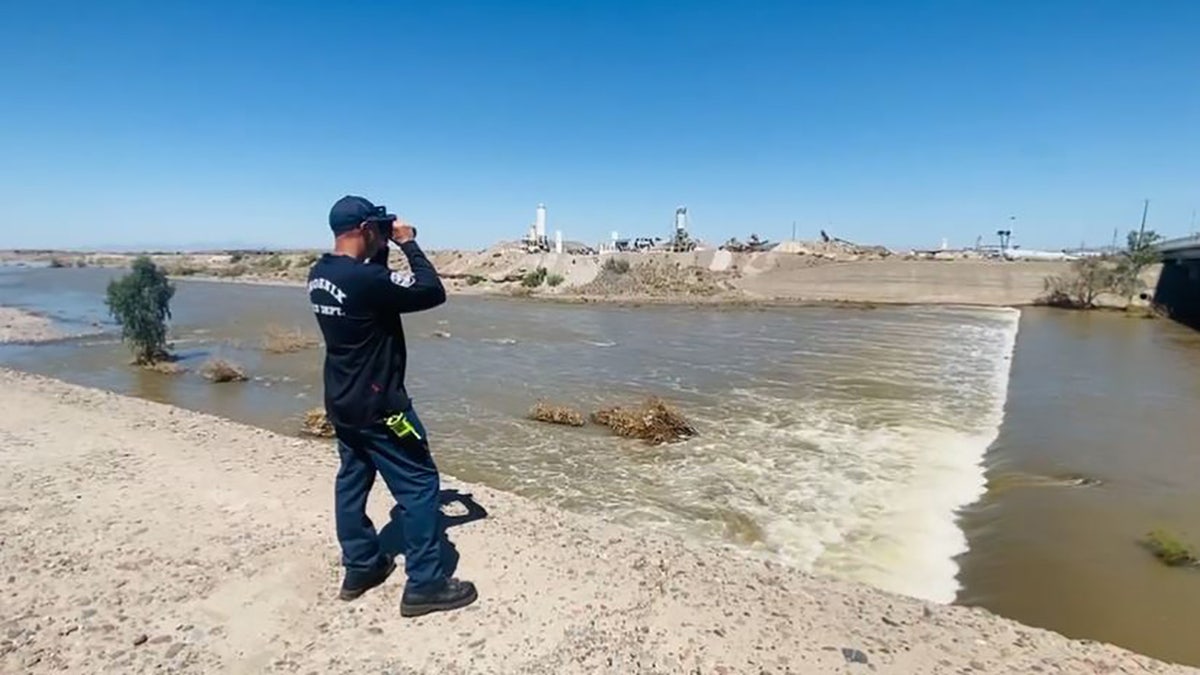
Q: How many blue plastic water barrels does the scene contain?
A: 0